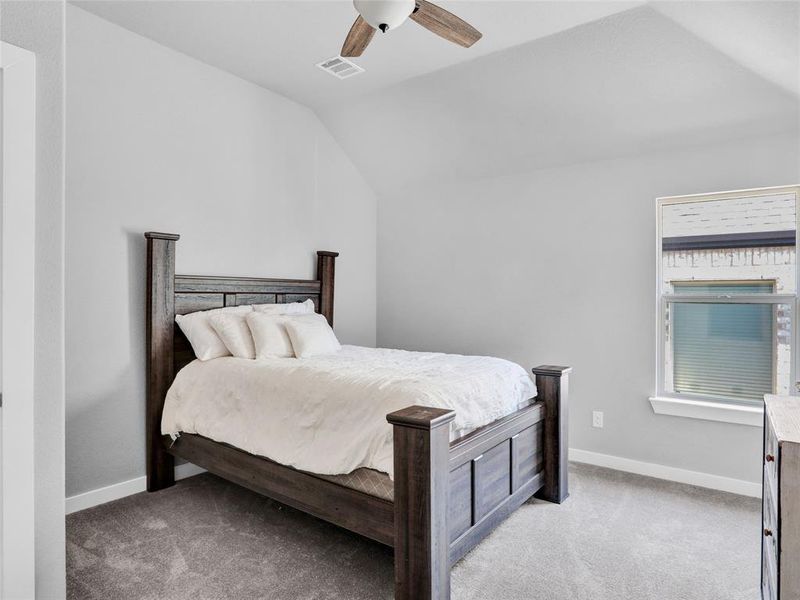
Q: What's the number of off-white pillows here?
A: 5